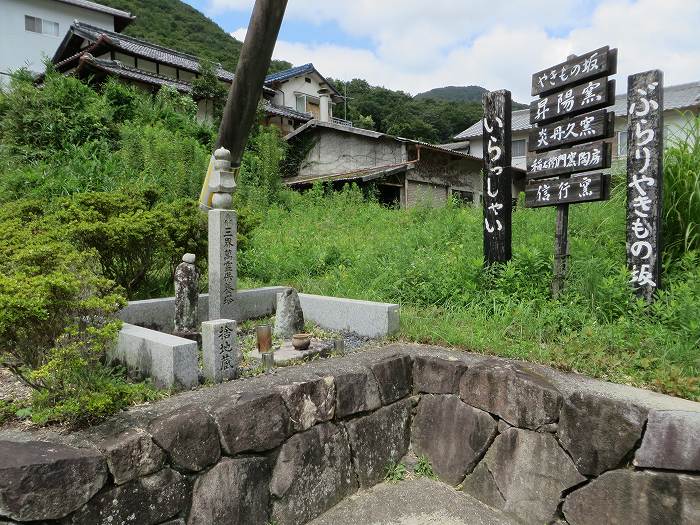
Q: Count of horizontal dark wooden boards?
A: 5